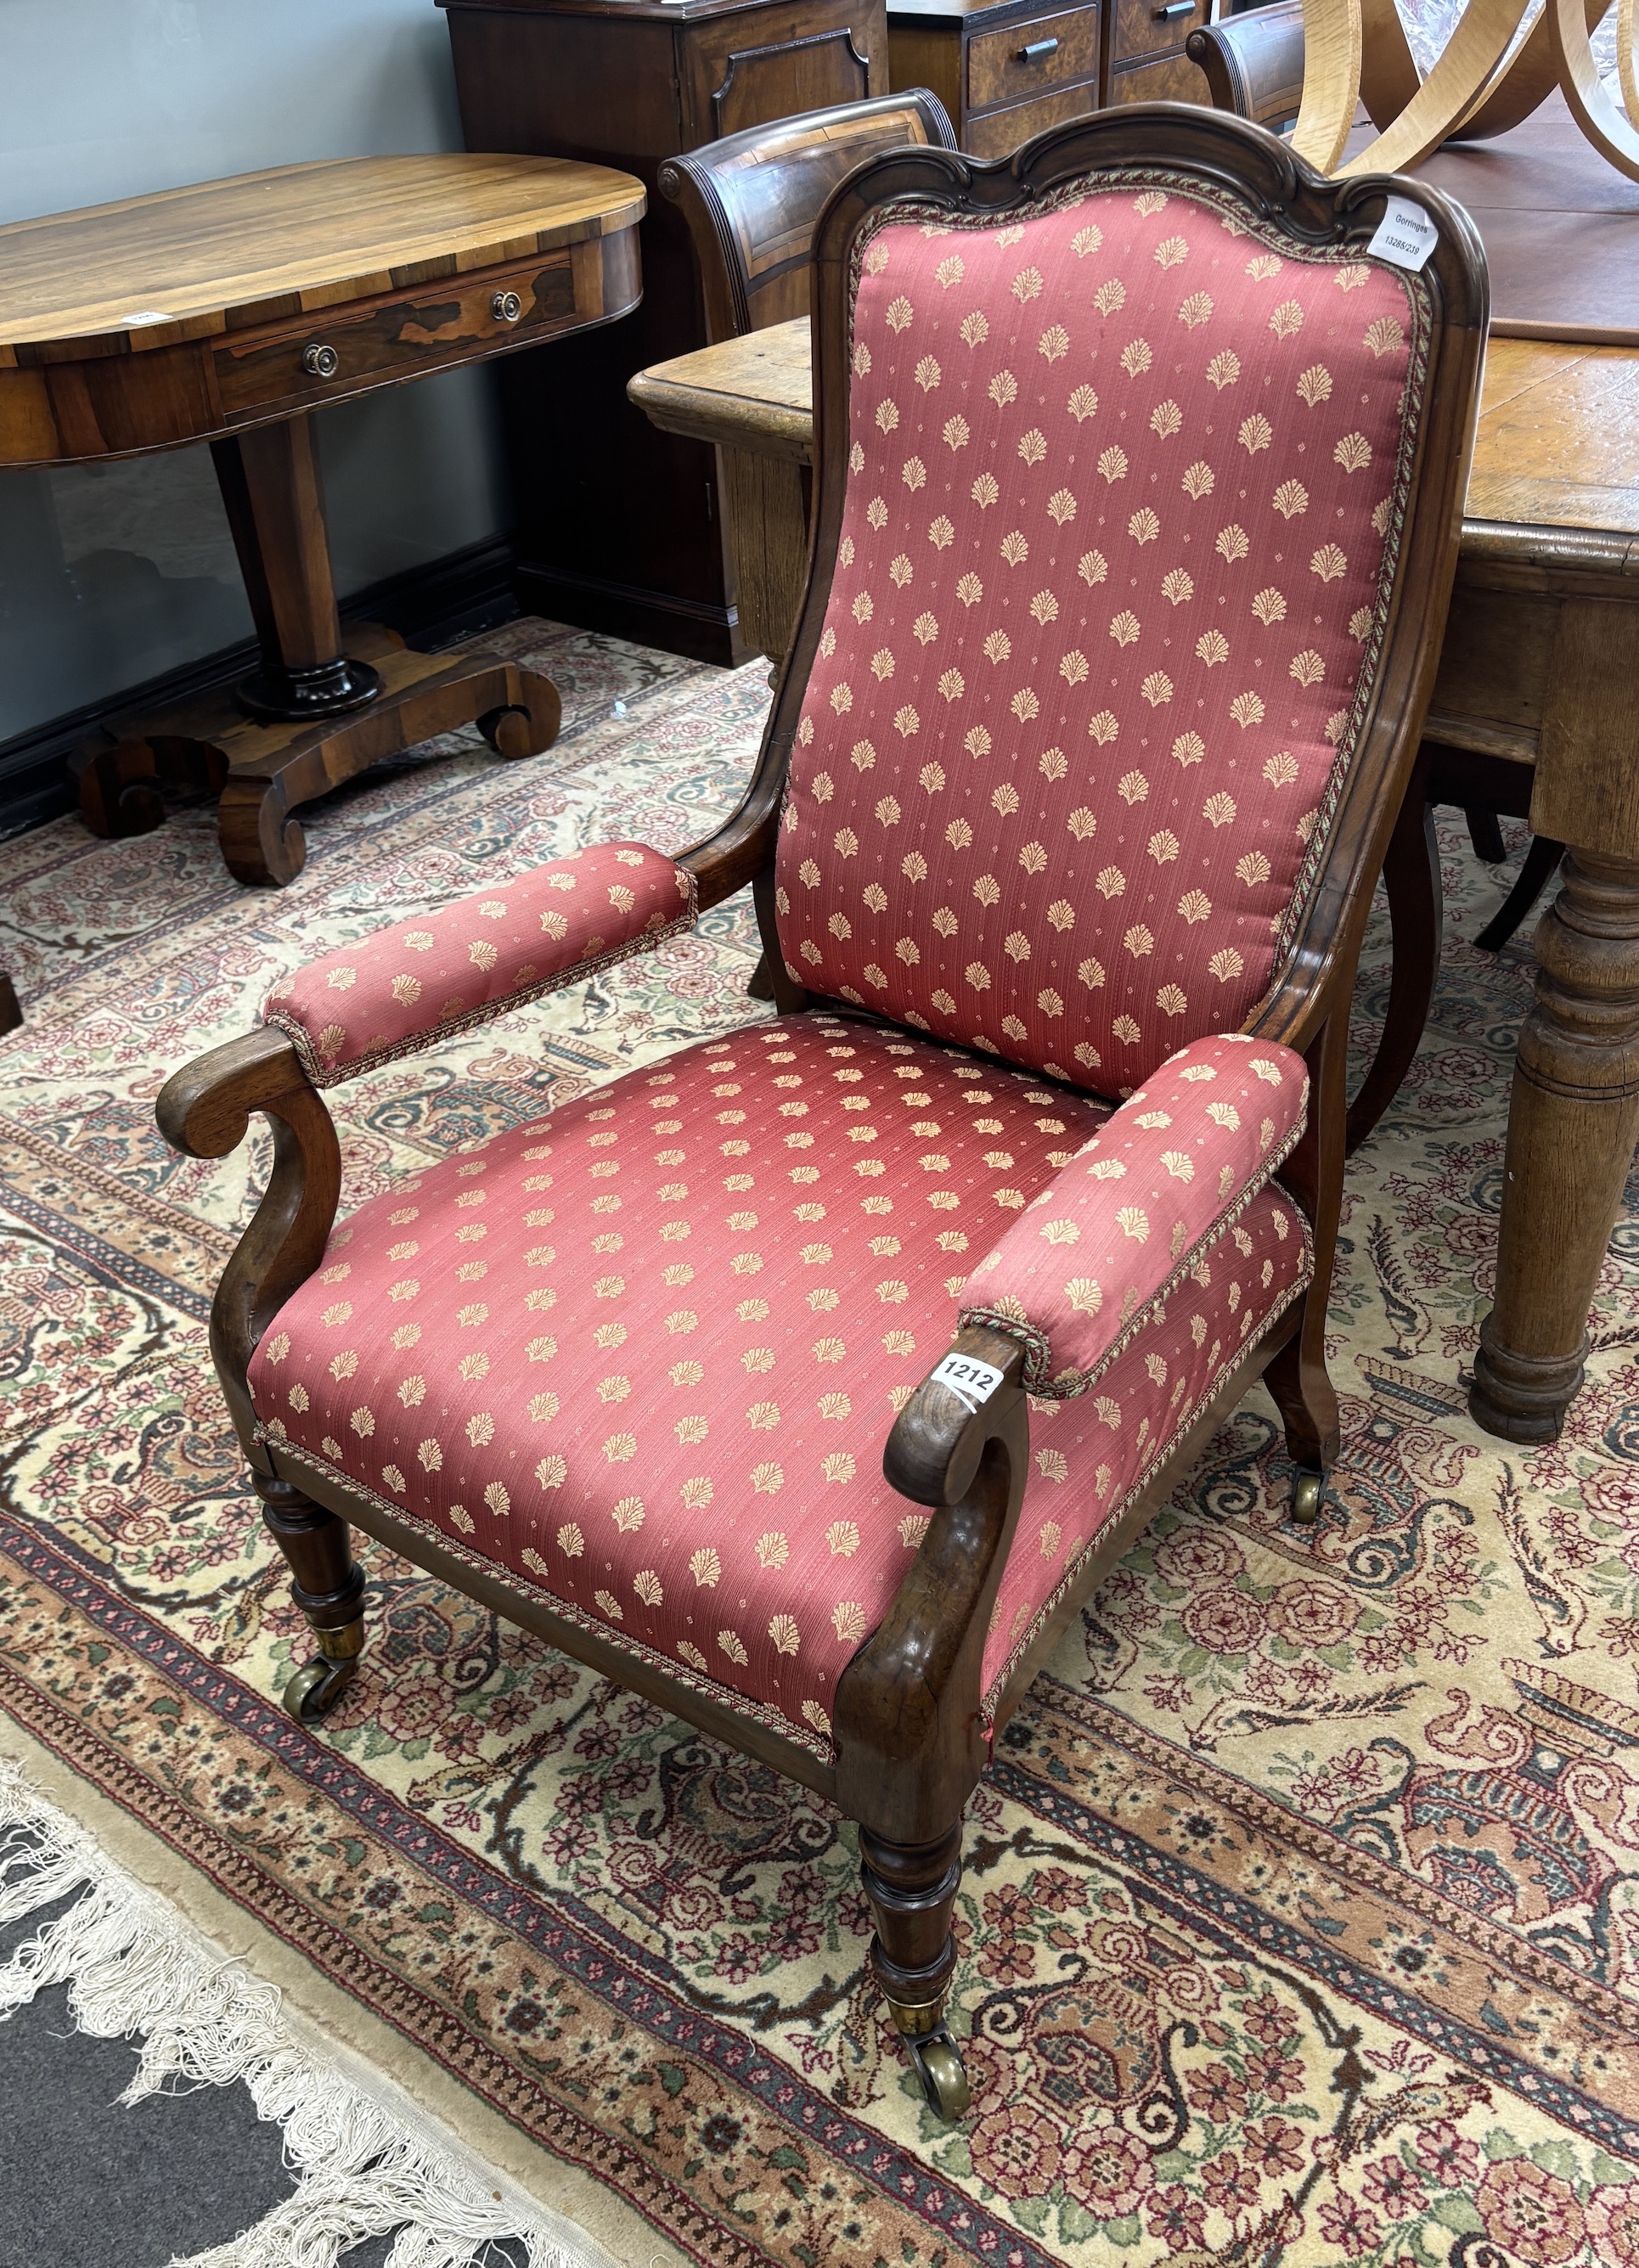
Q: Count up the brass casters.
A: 3